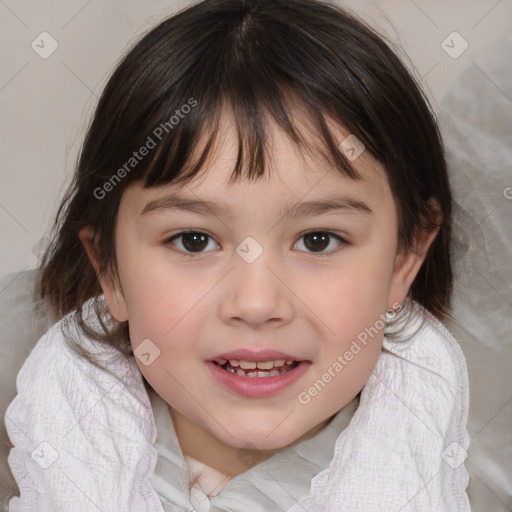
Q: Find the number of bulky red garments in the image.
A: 0